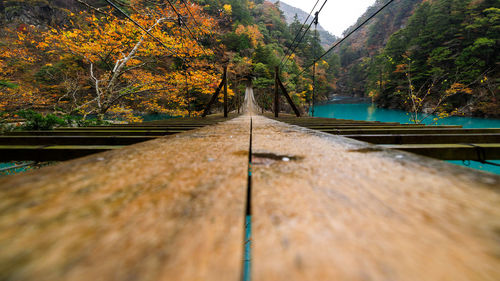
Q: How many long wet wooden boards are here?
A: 2